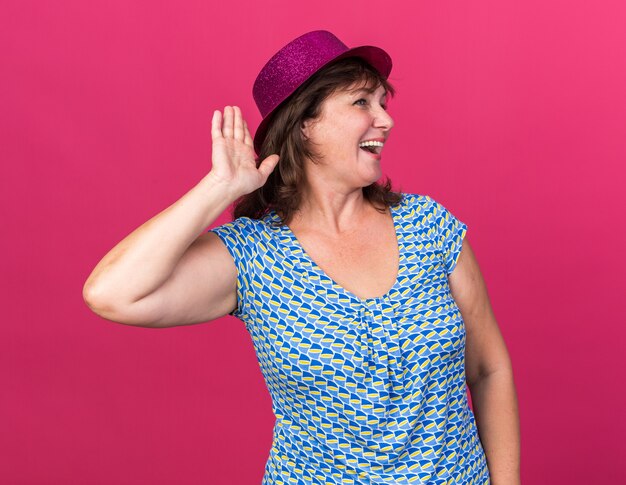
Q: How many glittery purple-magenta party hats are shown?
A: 1